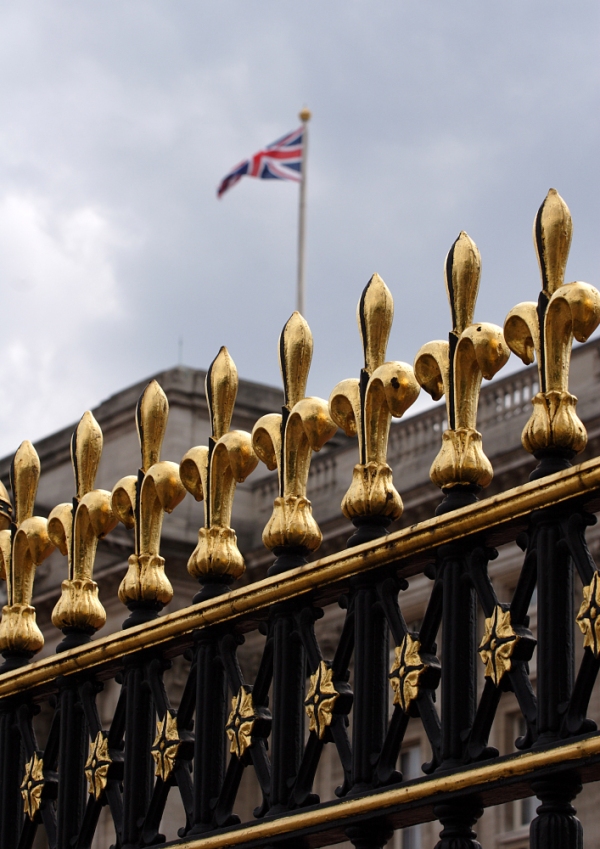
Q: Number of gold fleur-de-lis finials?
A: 8